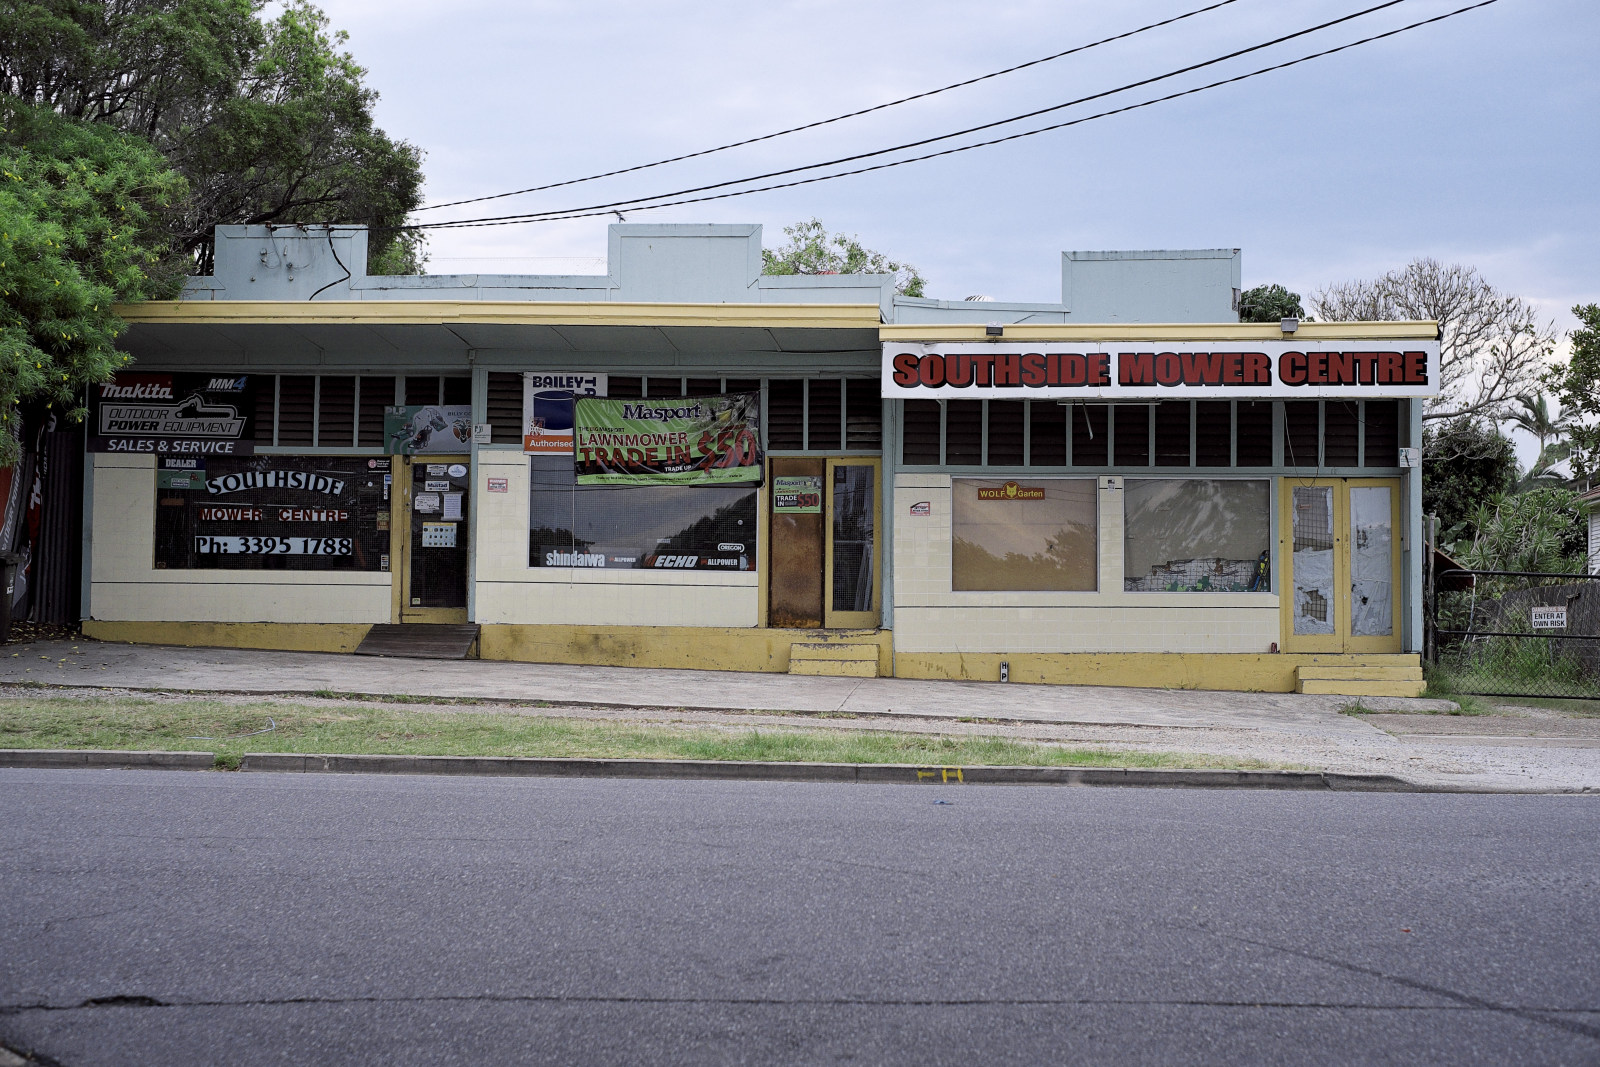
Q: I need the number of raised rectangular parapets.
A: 3